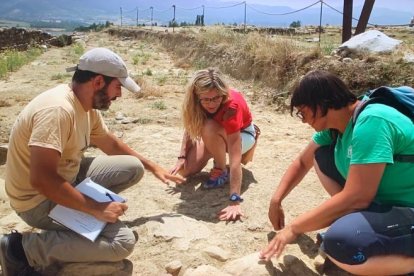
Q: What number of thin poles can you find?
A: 7